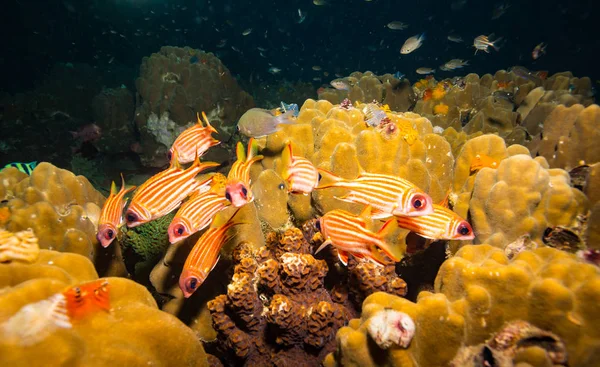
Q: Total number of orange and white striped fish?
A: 10